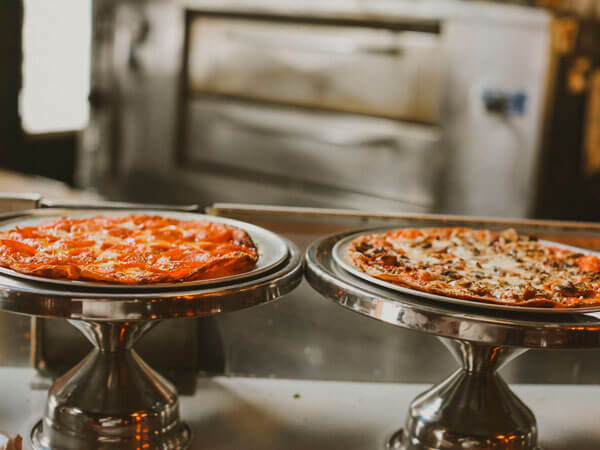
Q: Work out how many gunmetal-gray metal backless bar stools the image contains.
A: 0